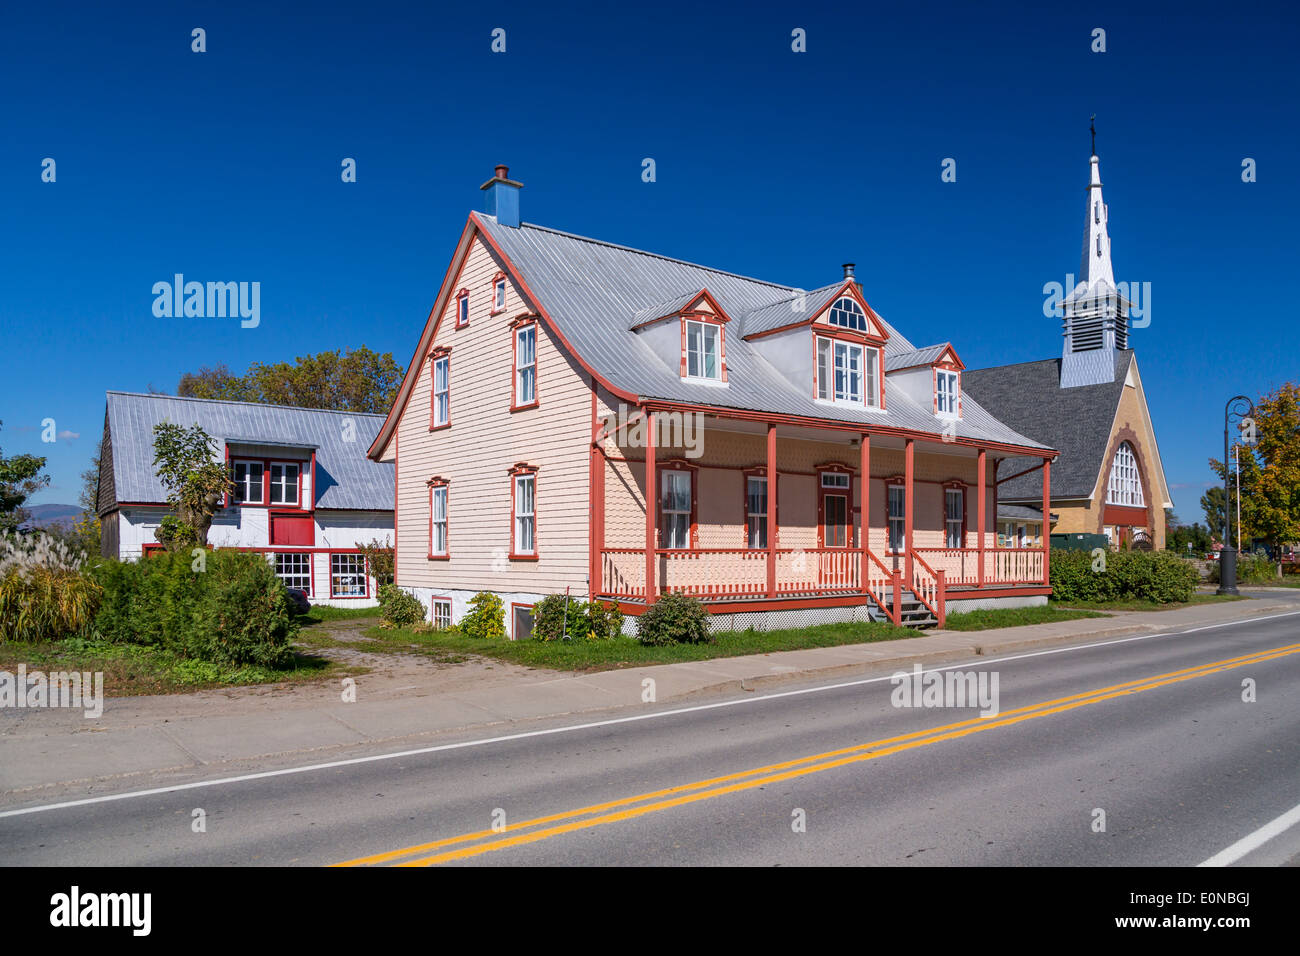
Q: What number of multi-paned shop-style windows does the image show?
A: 2